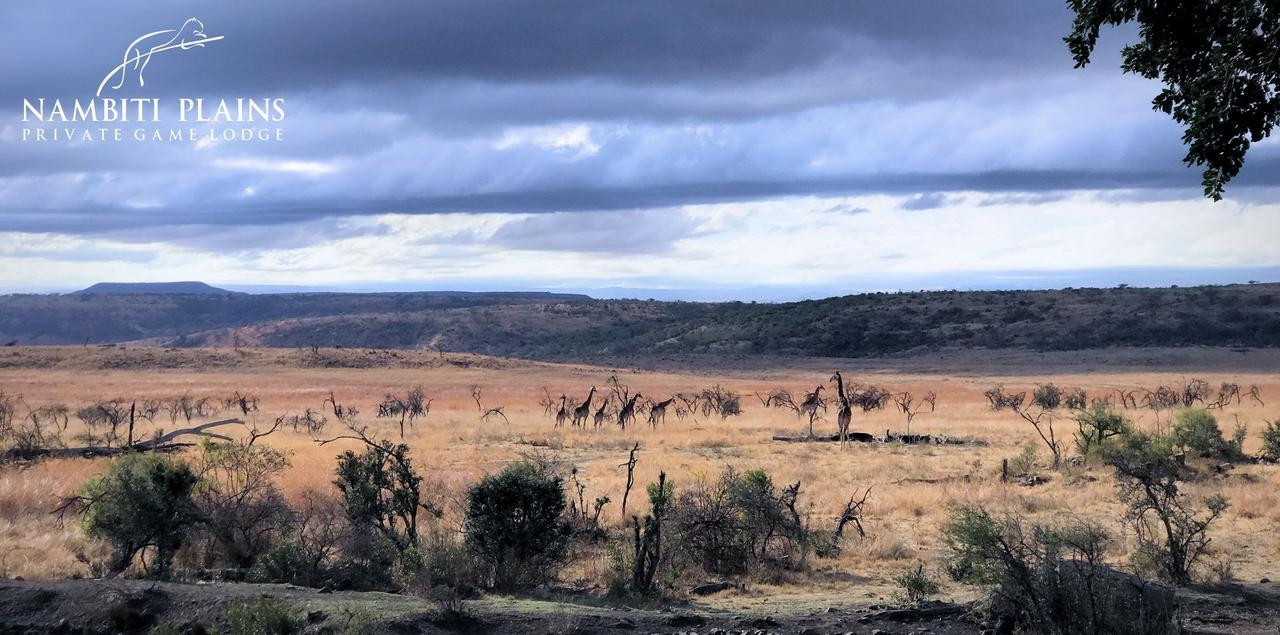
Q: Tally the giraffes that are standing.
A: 7